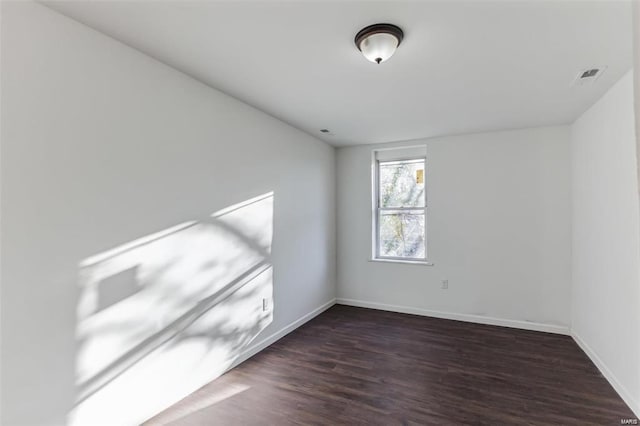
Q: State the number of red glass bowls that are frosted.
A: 0